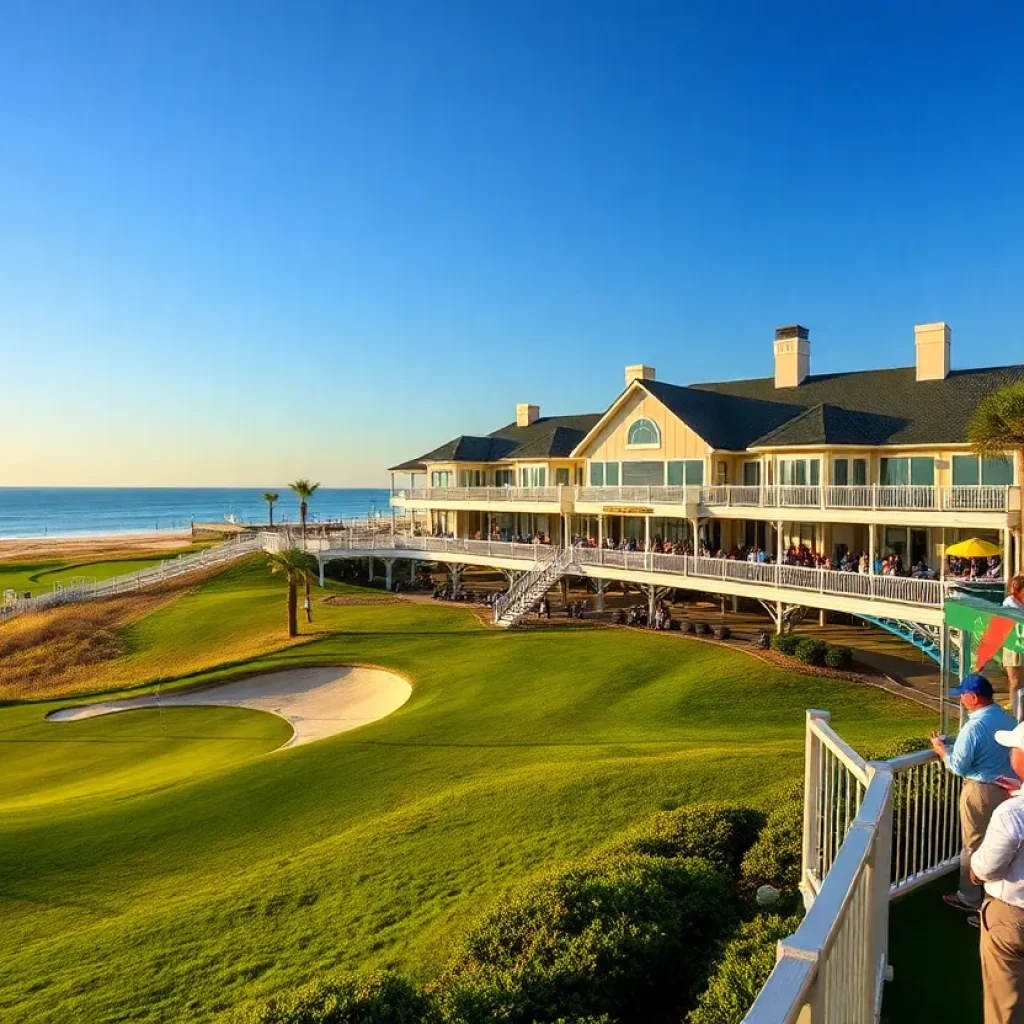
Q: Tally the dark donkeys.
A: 0